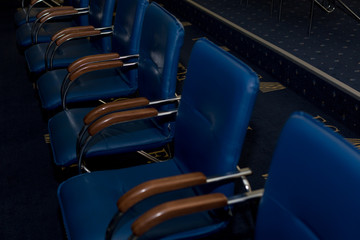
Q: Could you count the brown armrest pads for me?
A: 10